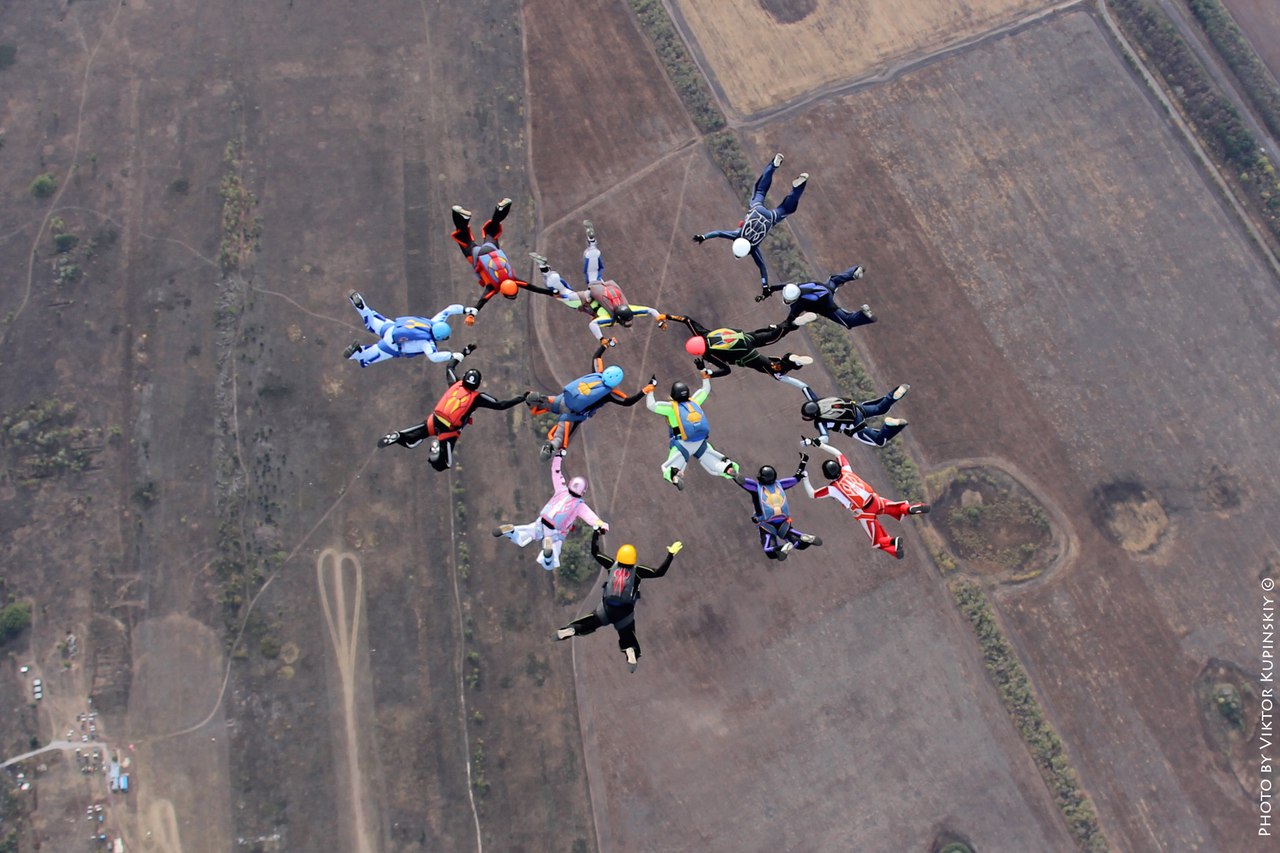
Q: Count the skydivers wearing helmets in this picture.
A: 14